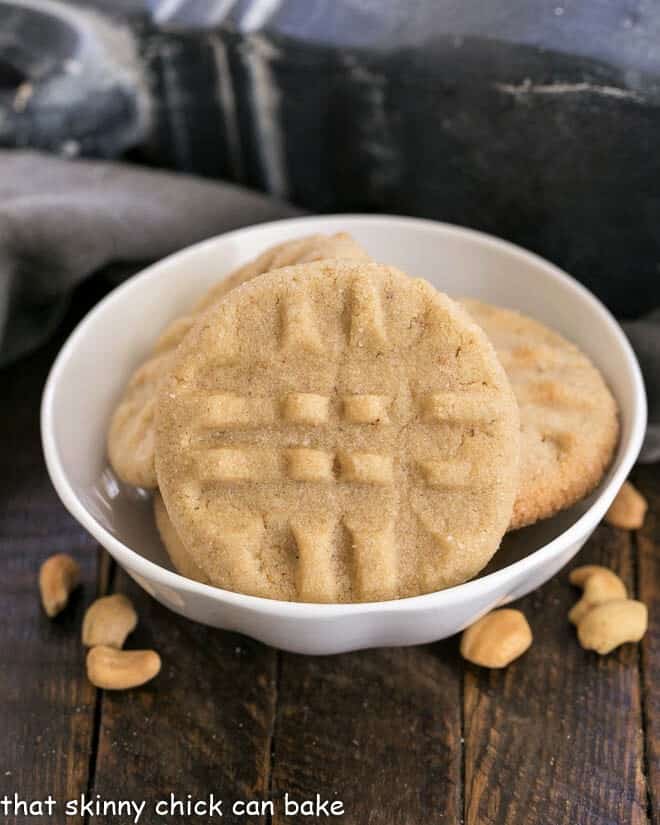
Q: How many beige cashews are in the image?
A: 7